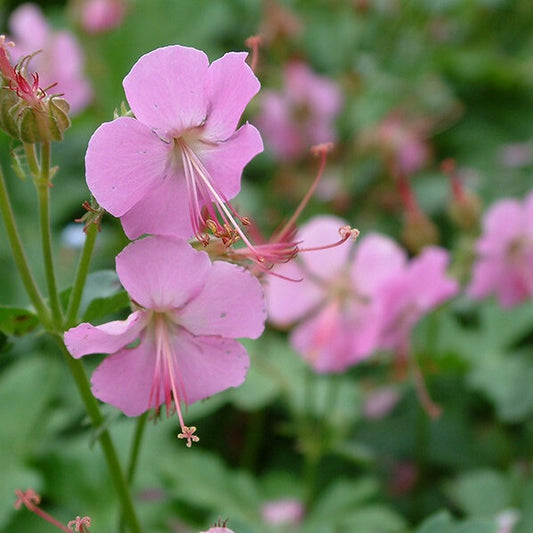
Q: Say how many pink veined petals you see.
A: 10